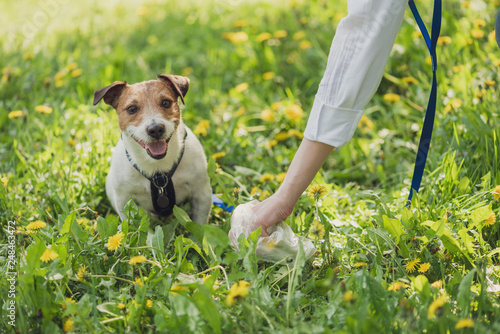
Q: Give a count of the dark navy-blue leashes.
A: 1